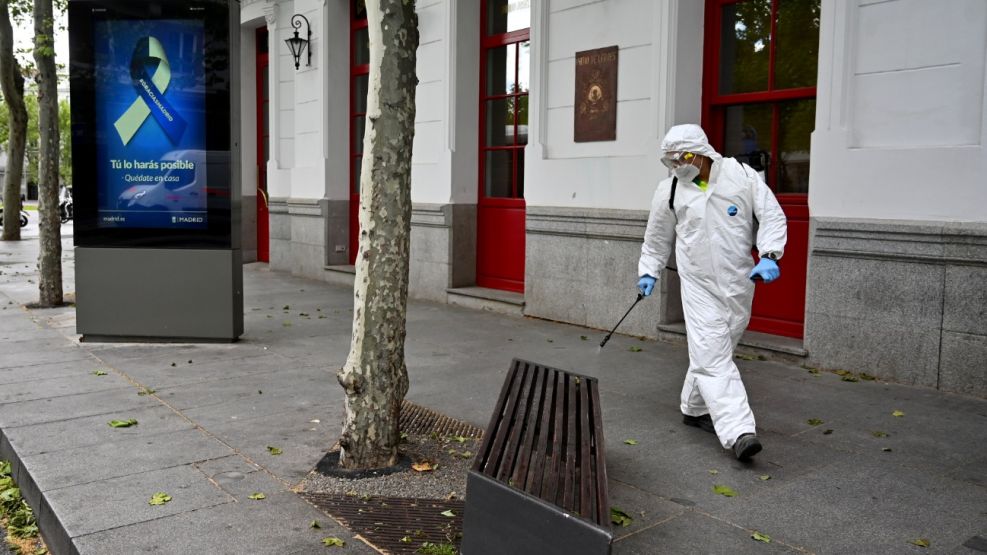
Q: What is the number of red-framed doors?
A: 4